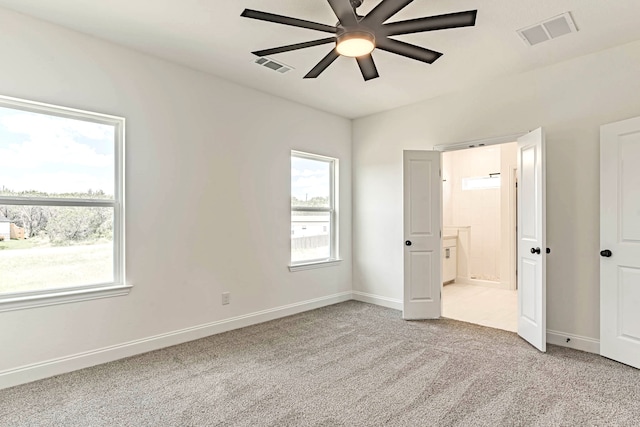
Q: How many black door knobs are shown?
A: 4